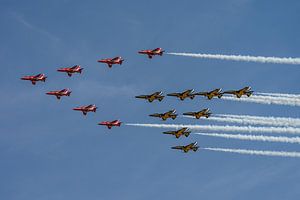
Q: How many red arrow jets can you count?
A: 7